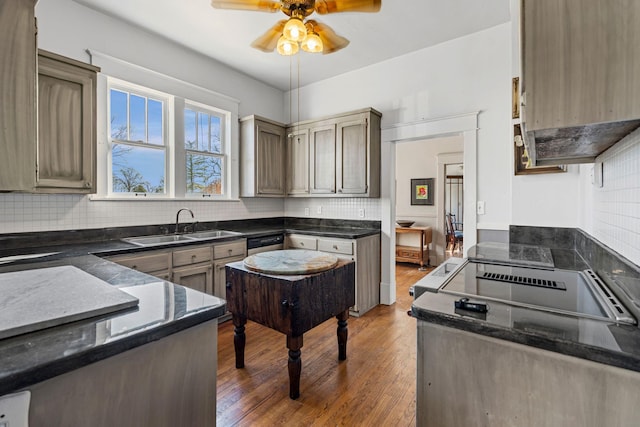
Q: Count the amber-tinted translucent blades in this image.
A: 4